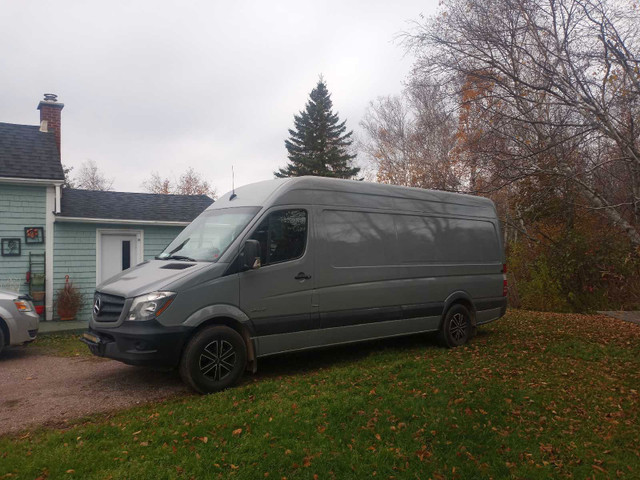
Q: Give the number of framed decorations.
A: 2